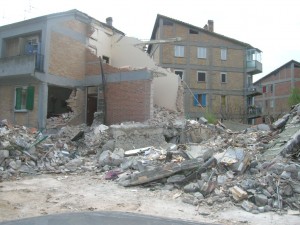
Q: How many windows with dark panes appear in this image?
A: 3